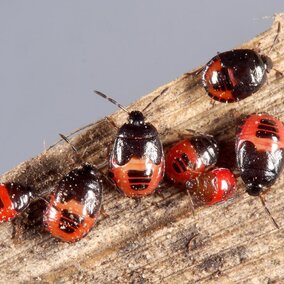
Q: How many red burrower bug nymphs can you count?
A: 7